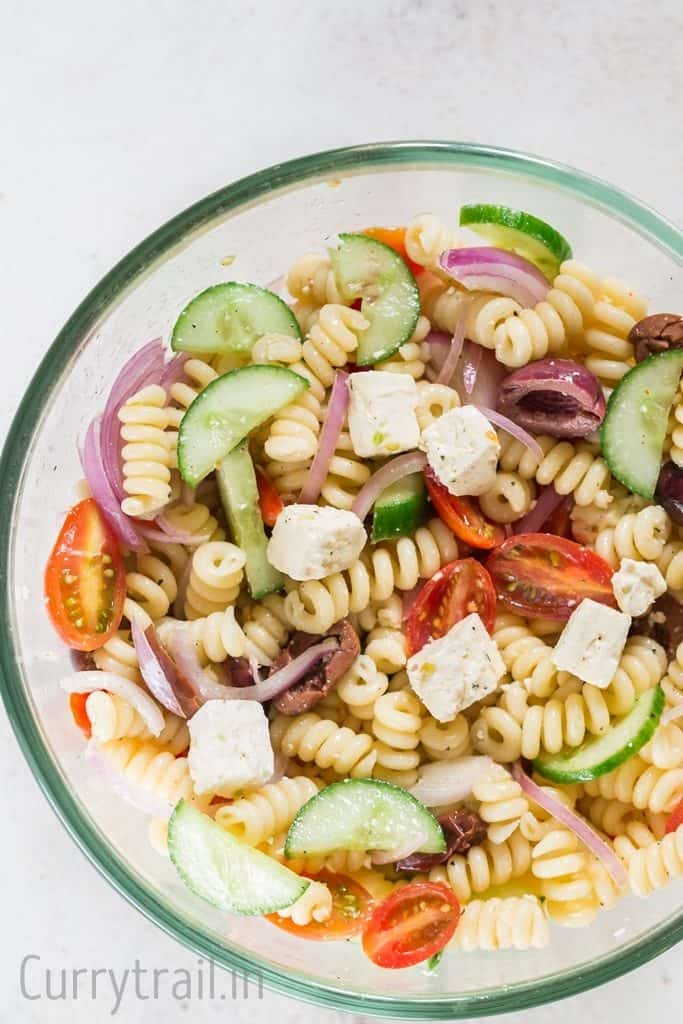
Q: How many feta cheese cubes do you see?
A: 7